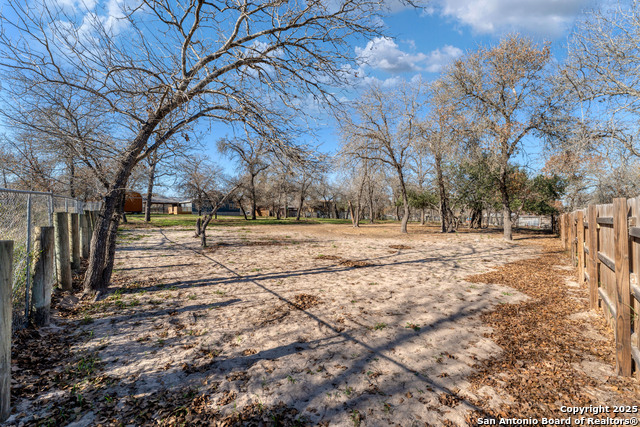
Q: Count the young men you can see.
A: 0